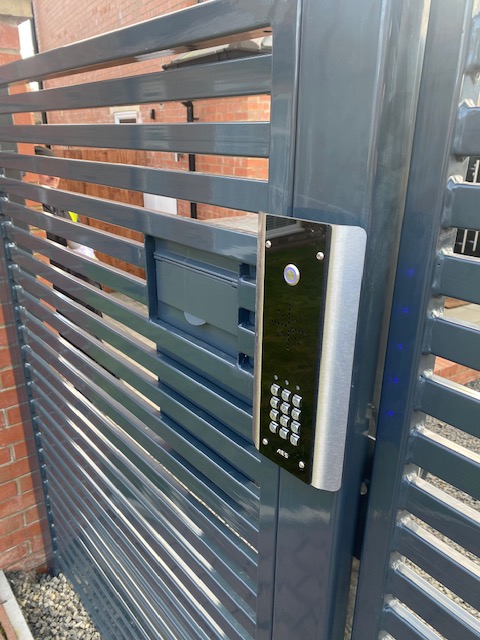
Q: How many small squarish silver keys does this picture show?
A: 12